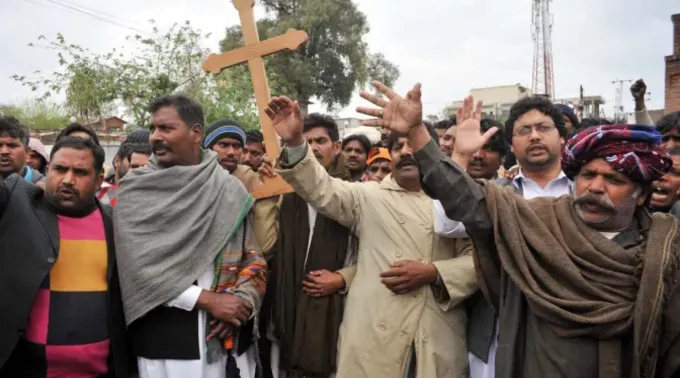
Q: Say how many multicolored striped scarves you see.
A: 1